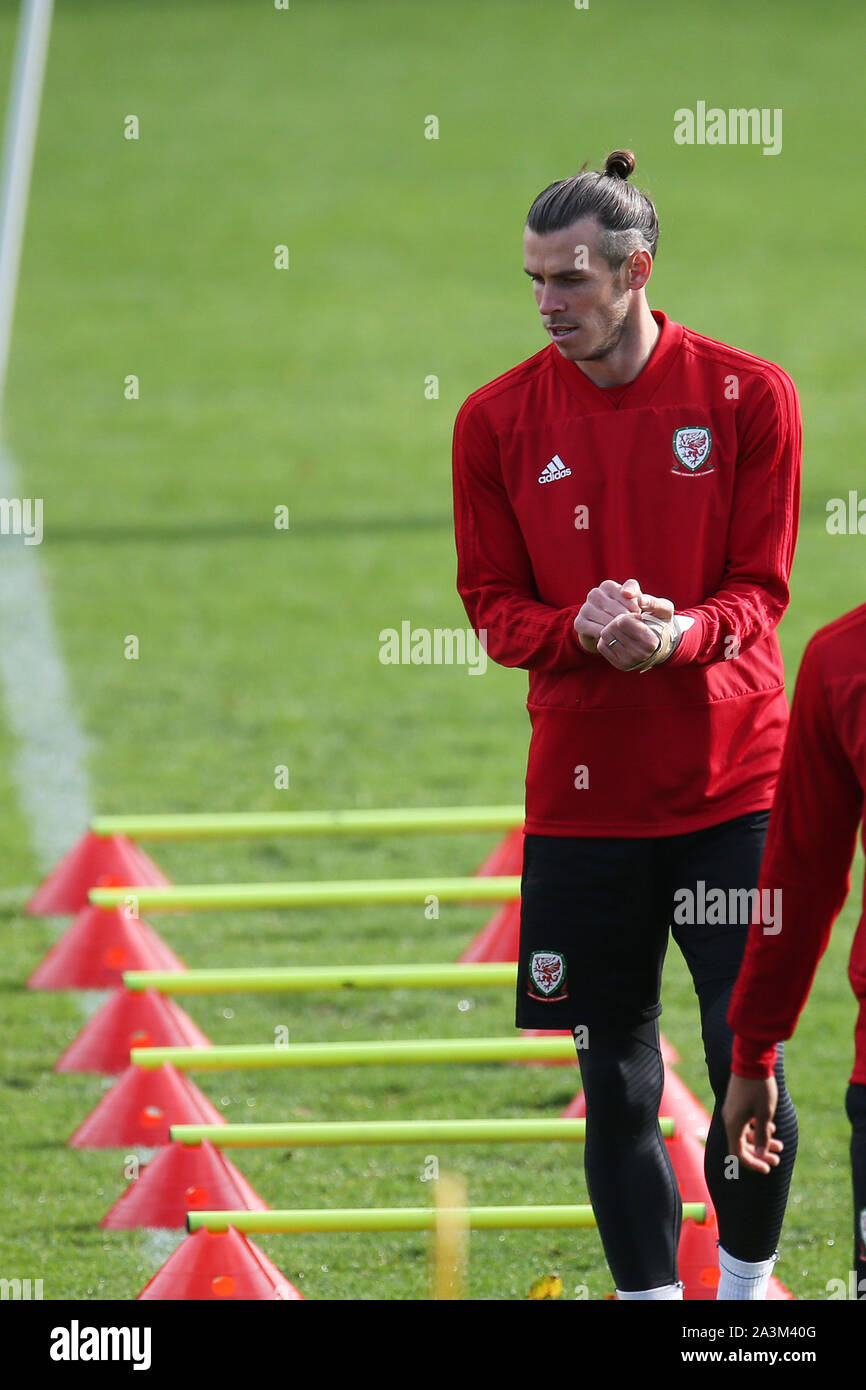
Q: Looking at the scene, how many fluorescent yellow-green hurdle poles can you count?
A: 6